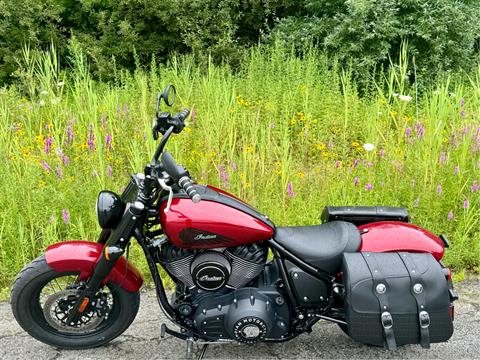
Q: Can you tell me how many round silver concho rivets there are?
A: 2